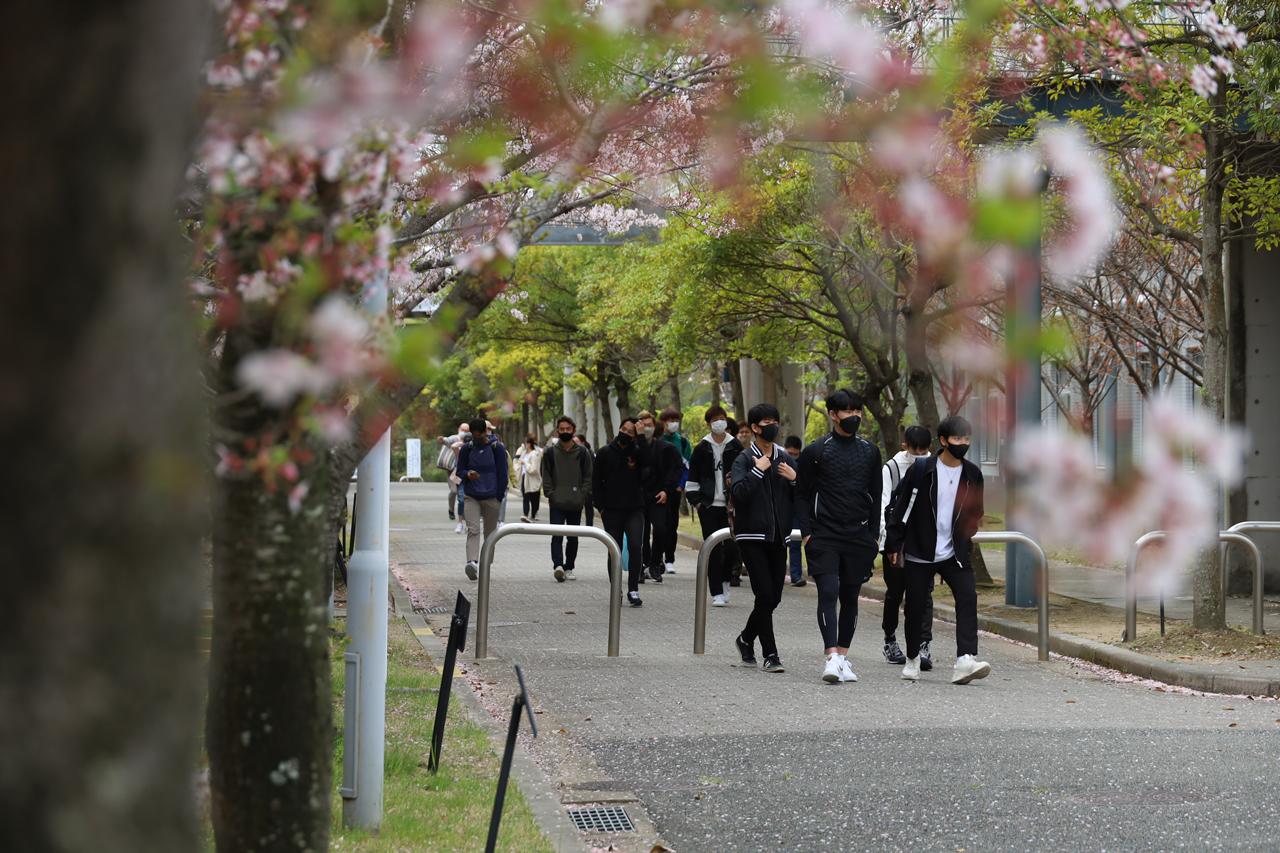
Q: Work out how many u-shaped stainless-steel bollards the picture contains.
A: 5